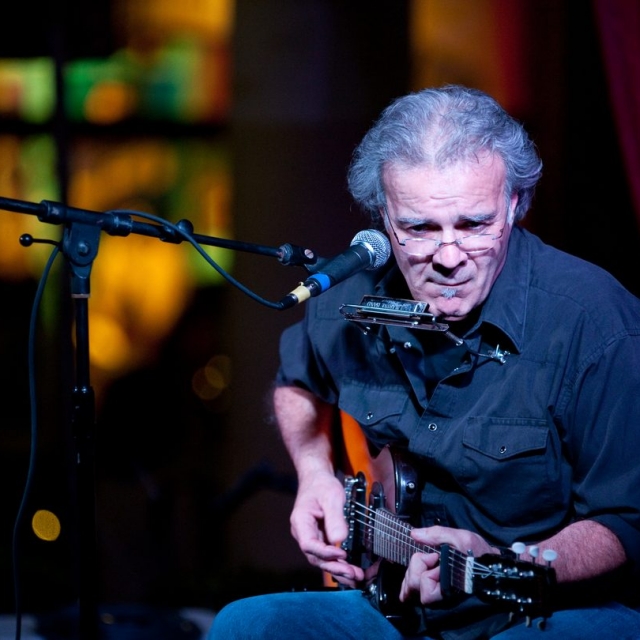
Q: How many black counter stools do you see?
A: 0